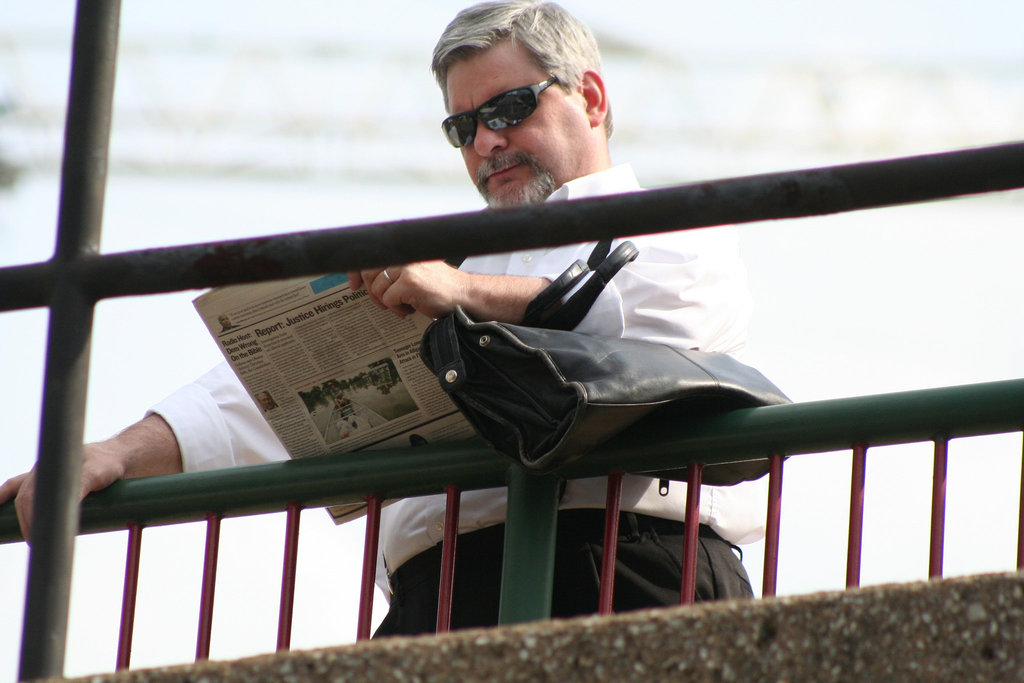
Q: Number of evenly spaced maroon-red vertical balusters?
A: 11